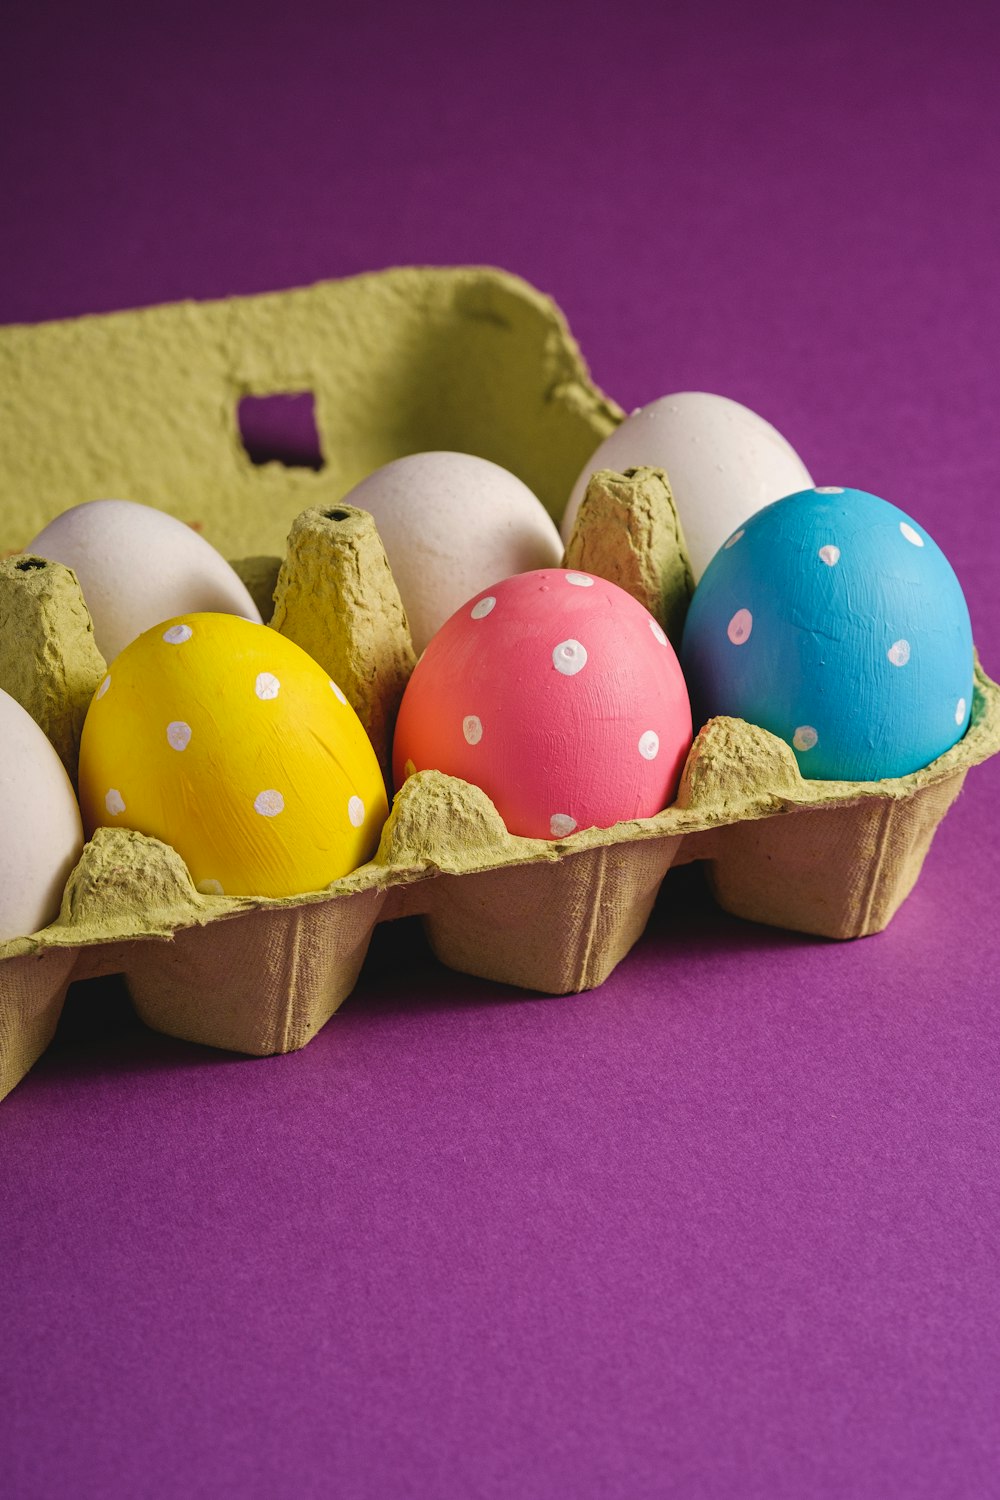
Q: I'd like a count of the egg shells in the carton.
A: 7